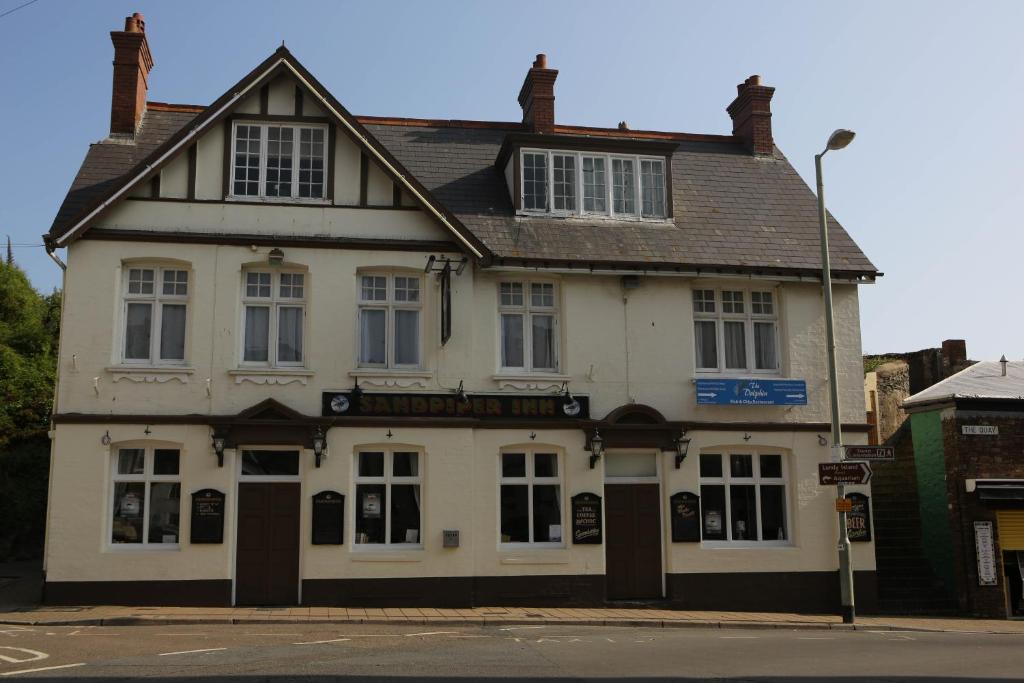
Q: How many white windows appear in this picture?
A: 11